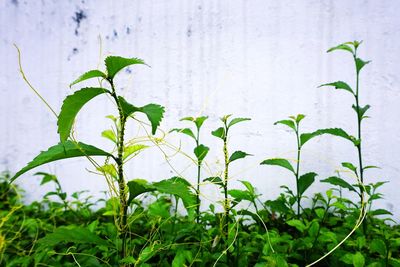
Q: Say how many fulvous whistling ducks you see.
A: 0